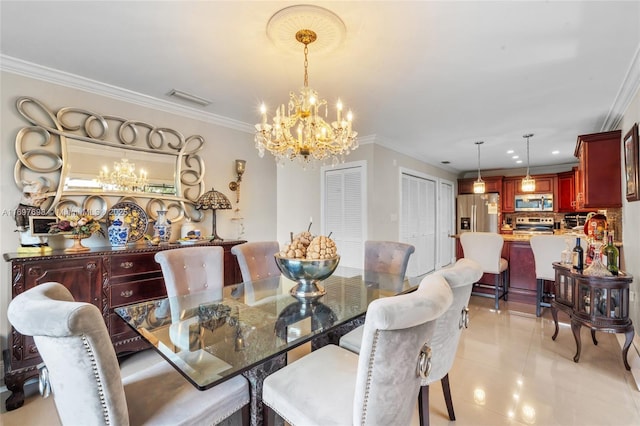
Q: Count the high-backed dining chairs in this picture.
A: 6